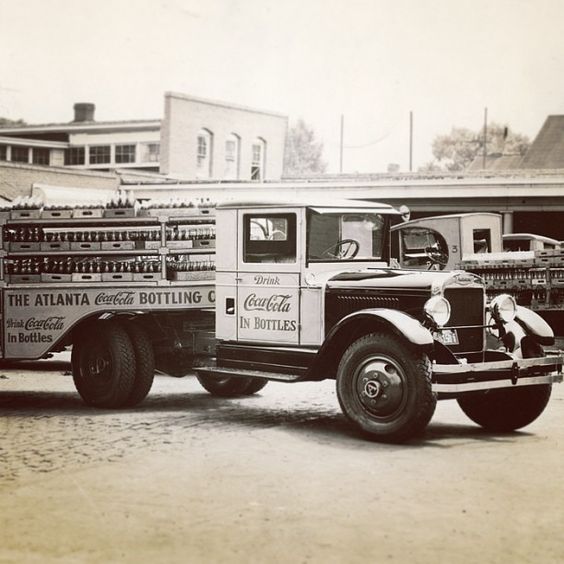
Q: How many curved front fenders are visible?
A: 2